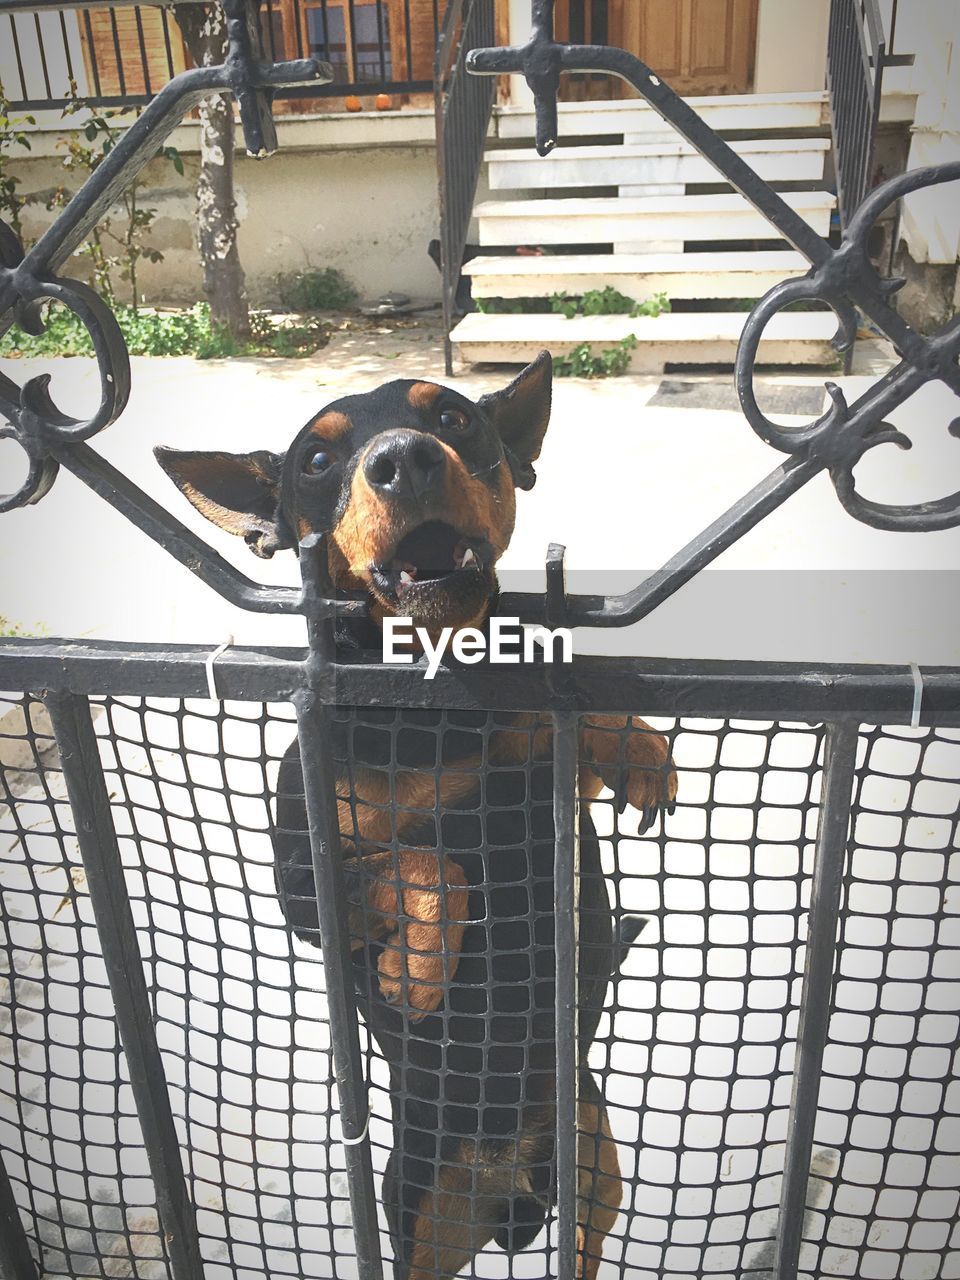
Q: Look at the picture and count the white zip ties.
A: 3